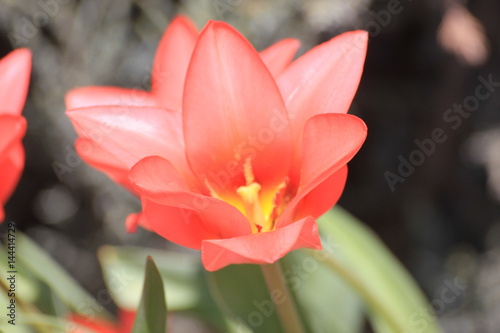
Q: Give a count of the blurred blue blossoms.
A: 0